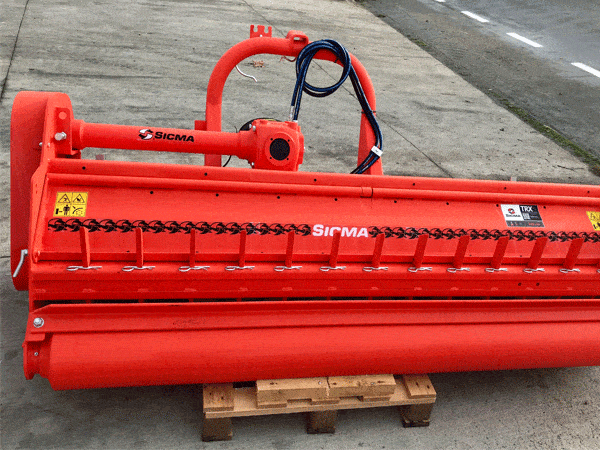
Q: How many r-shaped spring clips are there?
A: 12